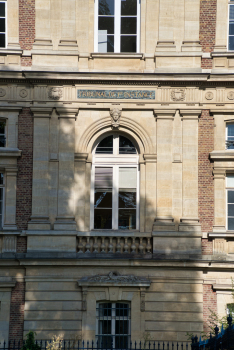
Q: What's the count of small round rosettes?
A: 4